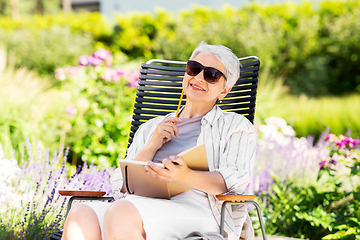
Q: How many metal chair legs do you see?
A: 3